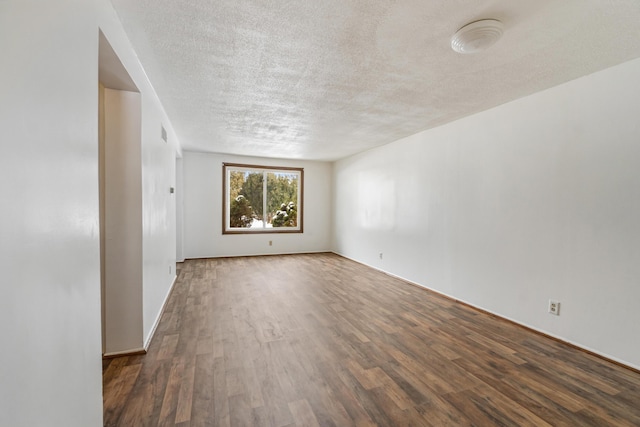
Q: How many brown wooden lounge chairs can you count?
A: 0